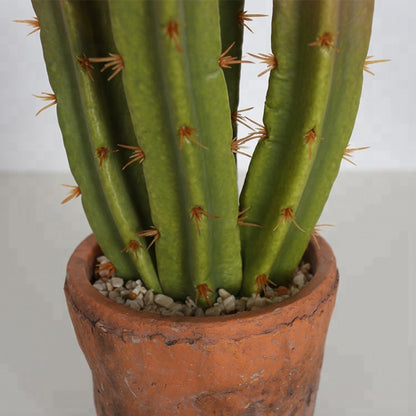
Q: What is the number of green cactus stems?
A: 4